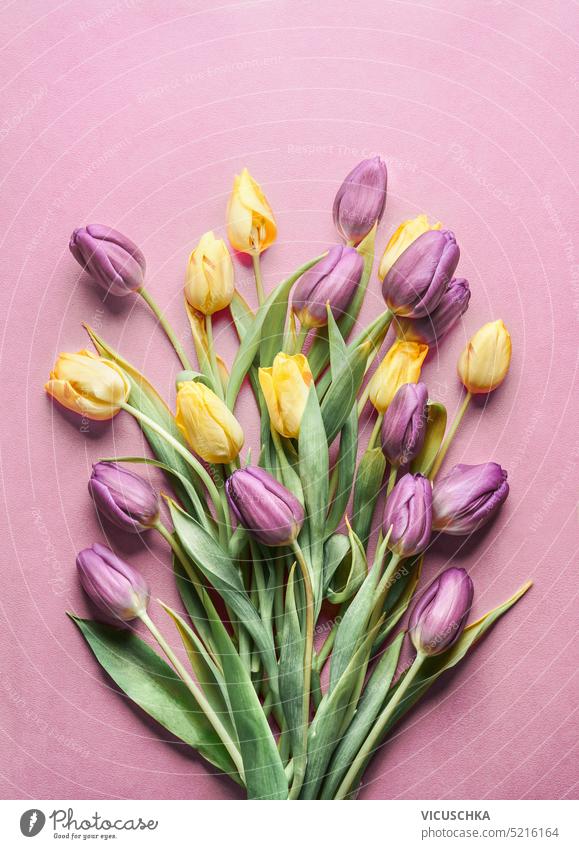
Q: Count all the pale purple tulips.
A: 12